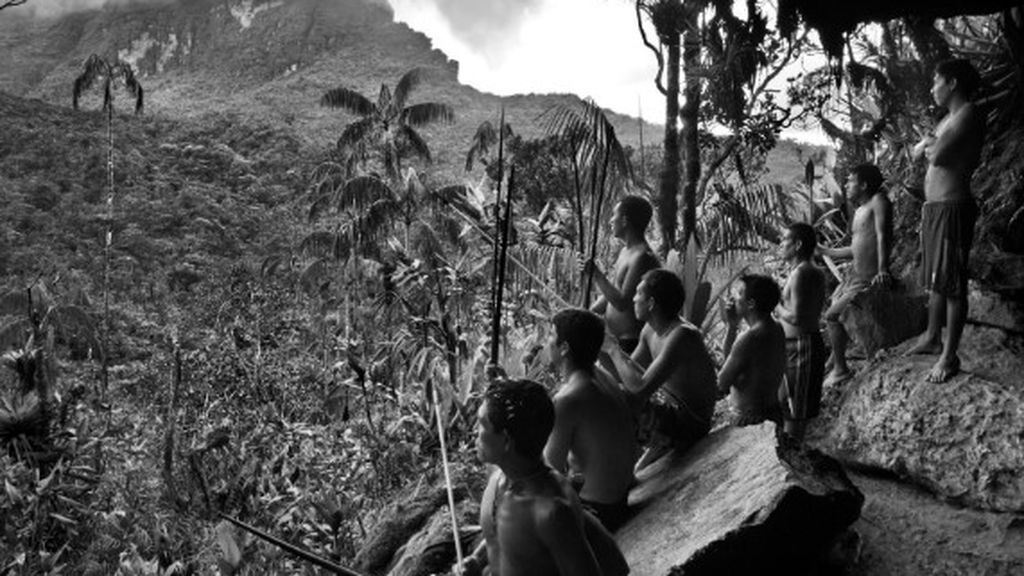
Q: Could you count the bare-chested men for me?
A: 8